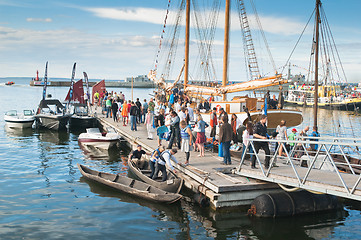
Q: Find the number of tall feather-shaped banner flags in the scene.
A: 3